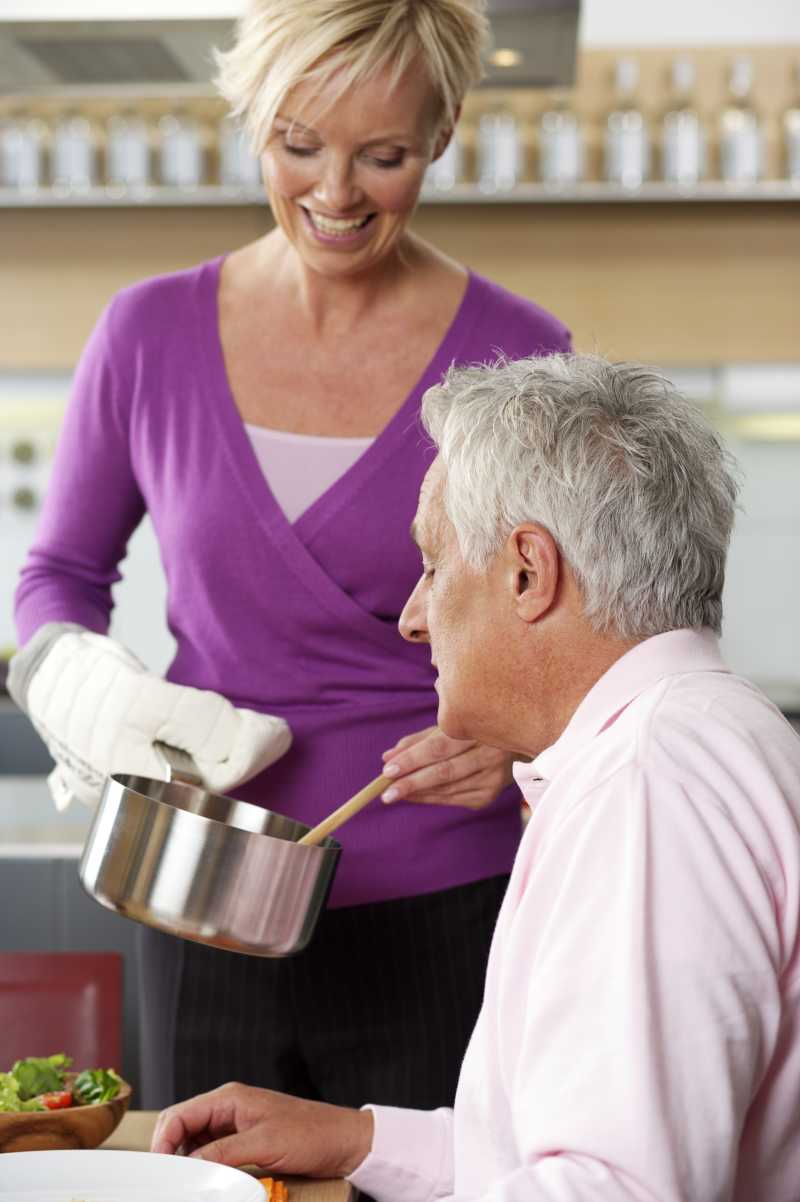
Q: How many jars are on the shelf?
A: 12